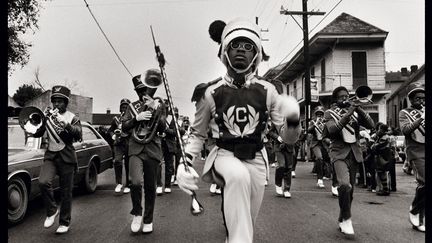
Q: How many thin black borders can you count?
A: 2